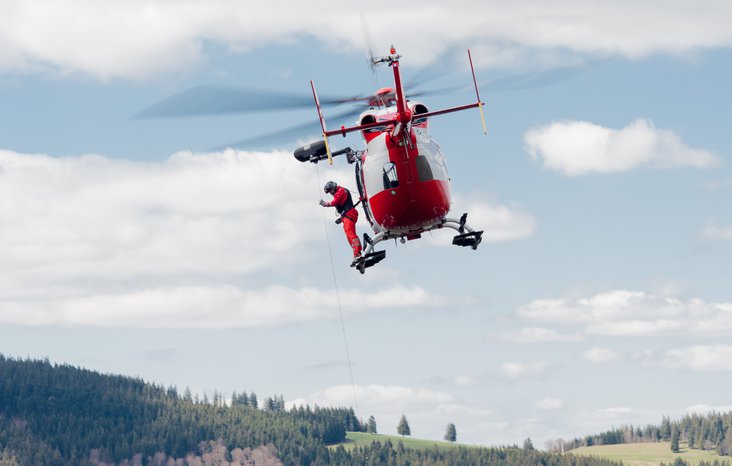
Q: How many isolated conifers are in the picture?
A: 3